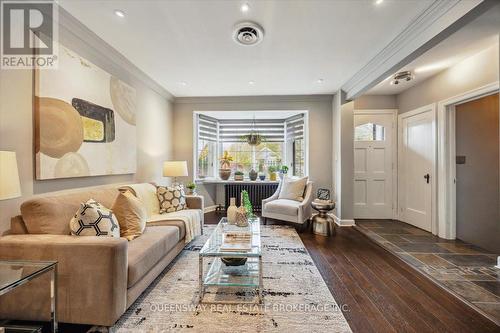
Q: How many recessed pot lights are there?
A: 6